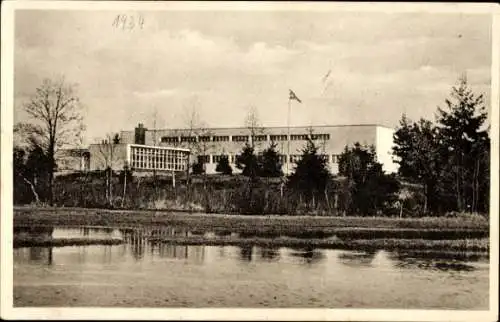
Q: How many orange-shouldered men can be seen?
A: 0